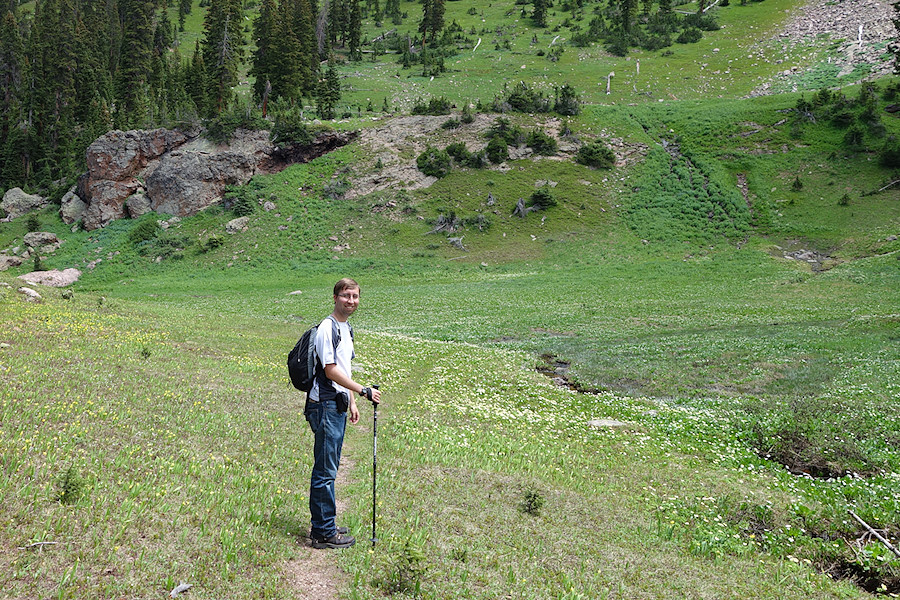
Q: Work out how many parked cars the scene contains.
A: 0